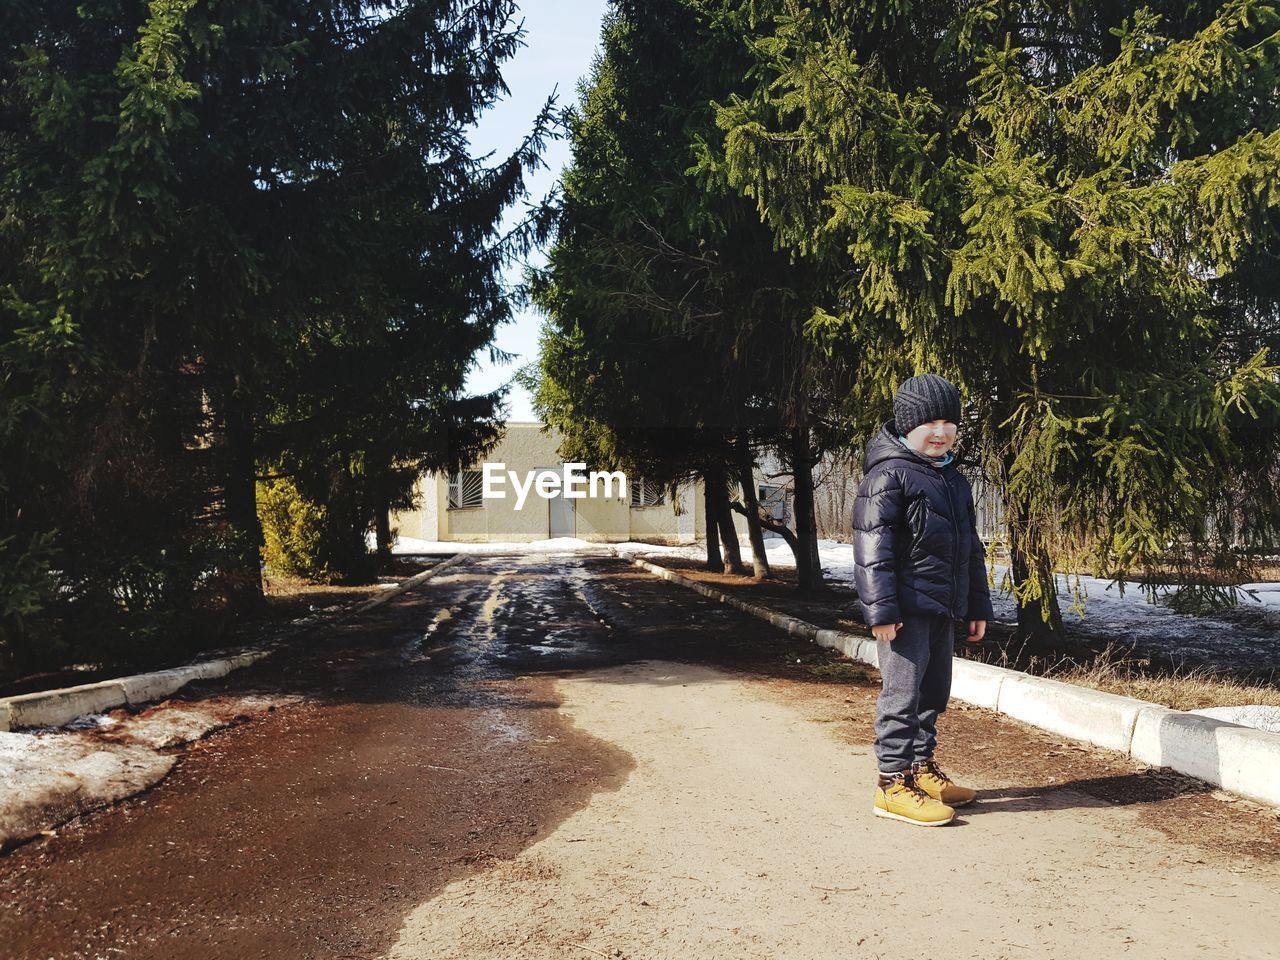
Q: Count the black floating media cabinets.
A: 0